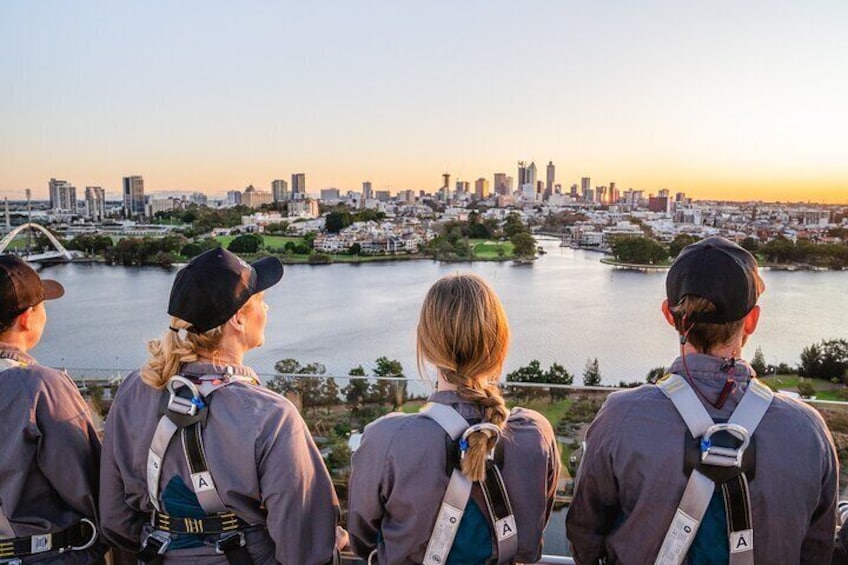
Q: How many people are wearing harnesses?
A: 4